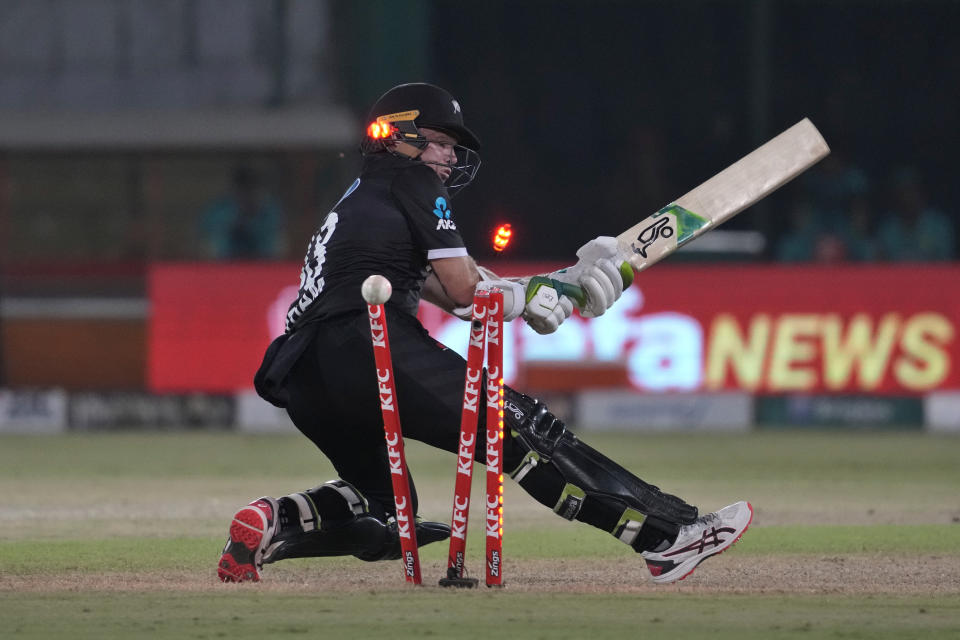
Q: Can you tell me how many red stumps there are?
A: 3